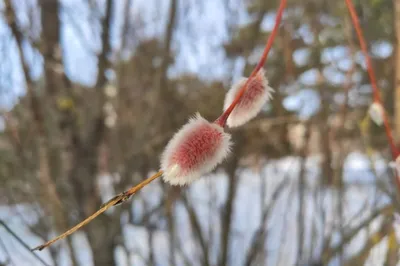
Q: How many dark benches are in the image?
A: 0